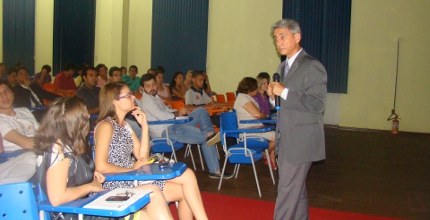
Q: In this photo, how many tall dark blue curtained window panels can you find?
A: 4